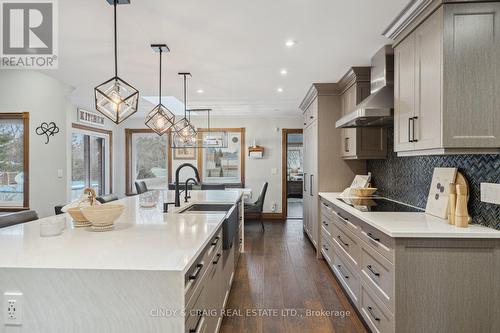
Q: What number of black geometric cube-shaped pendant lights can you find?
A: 3